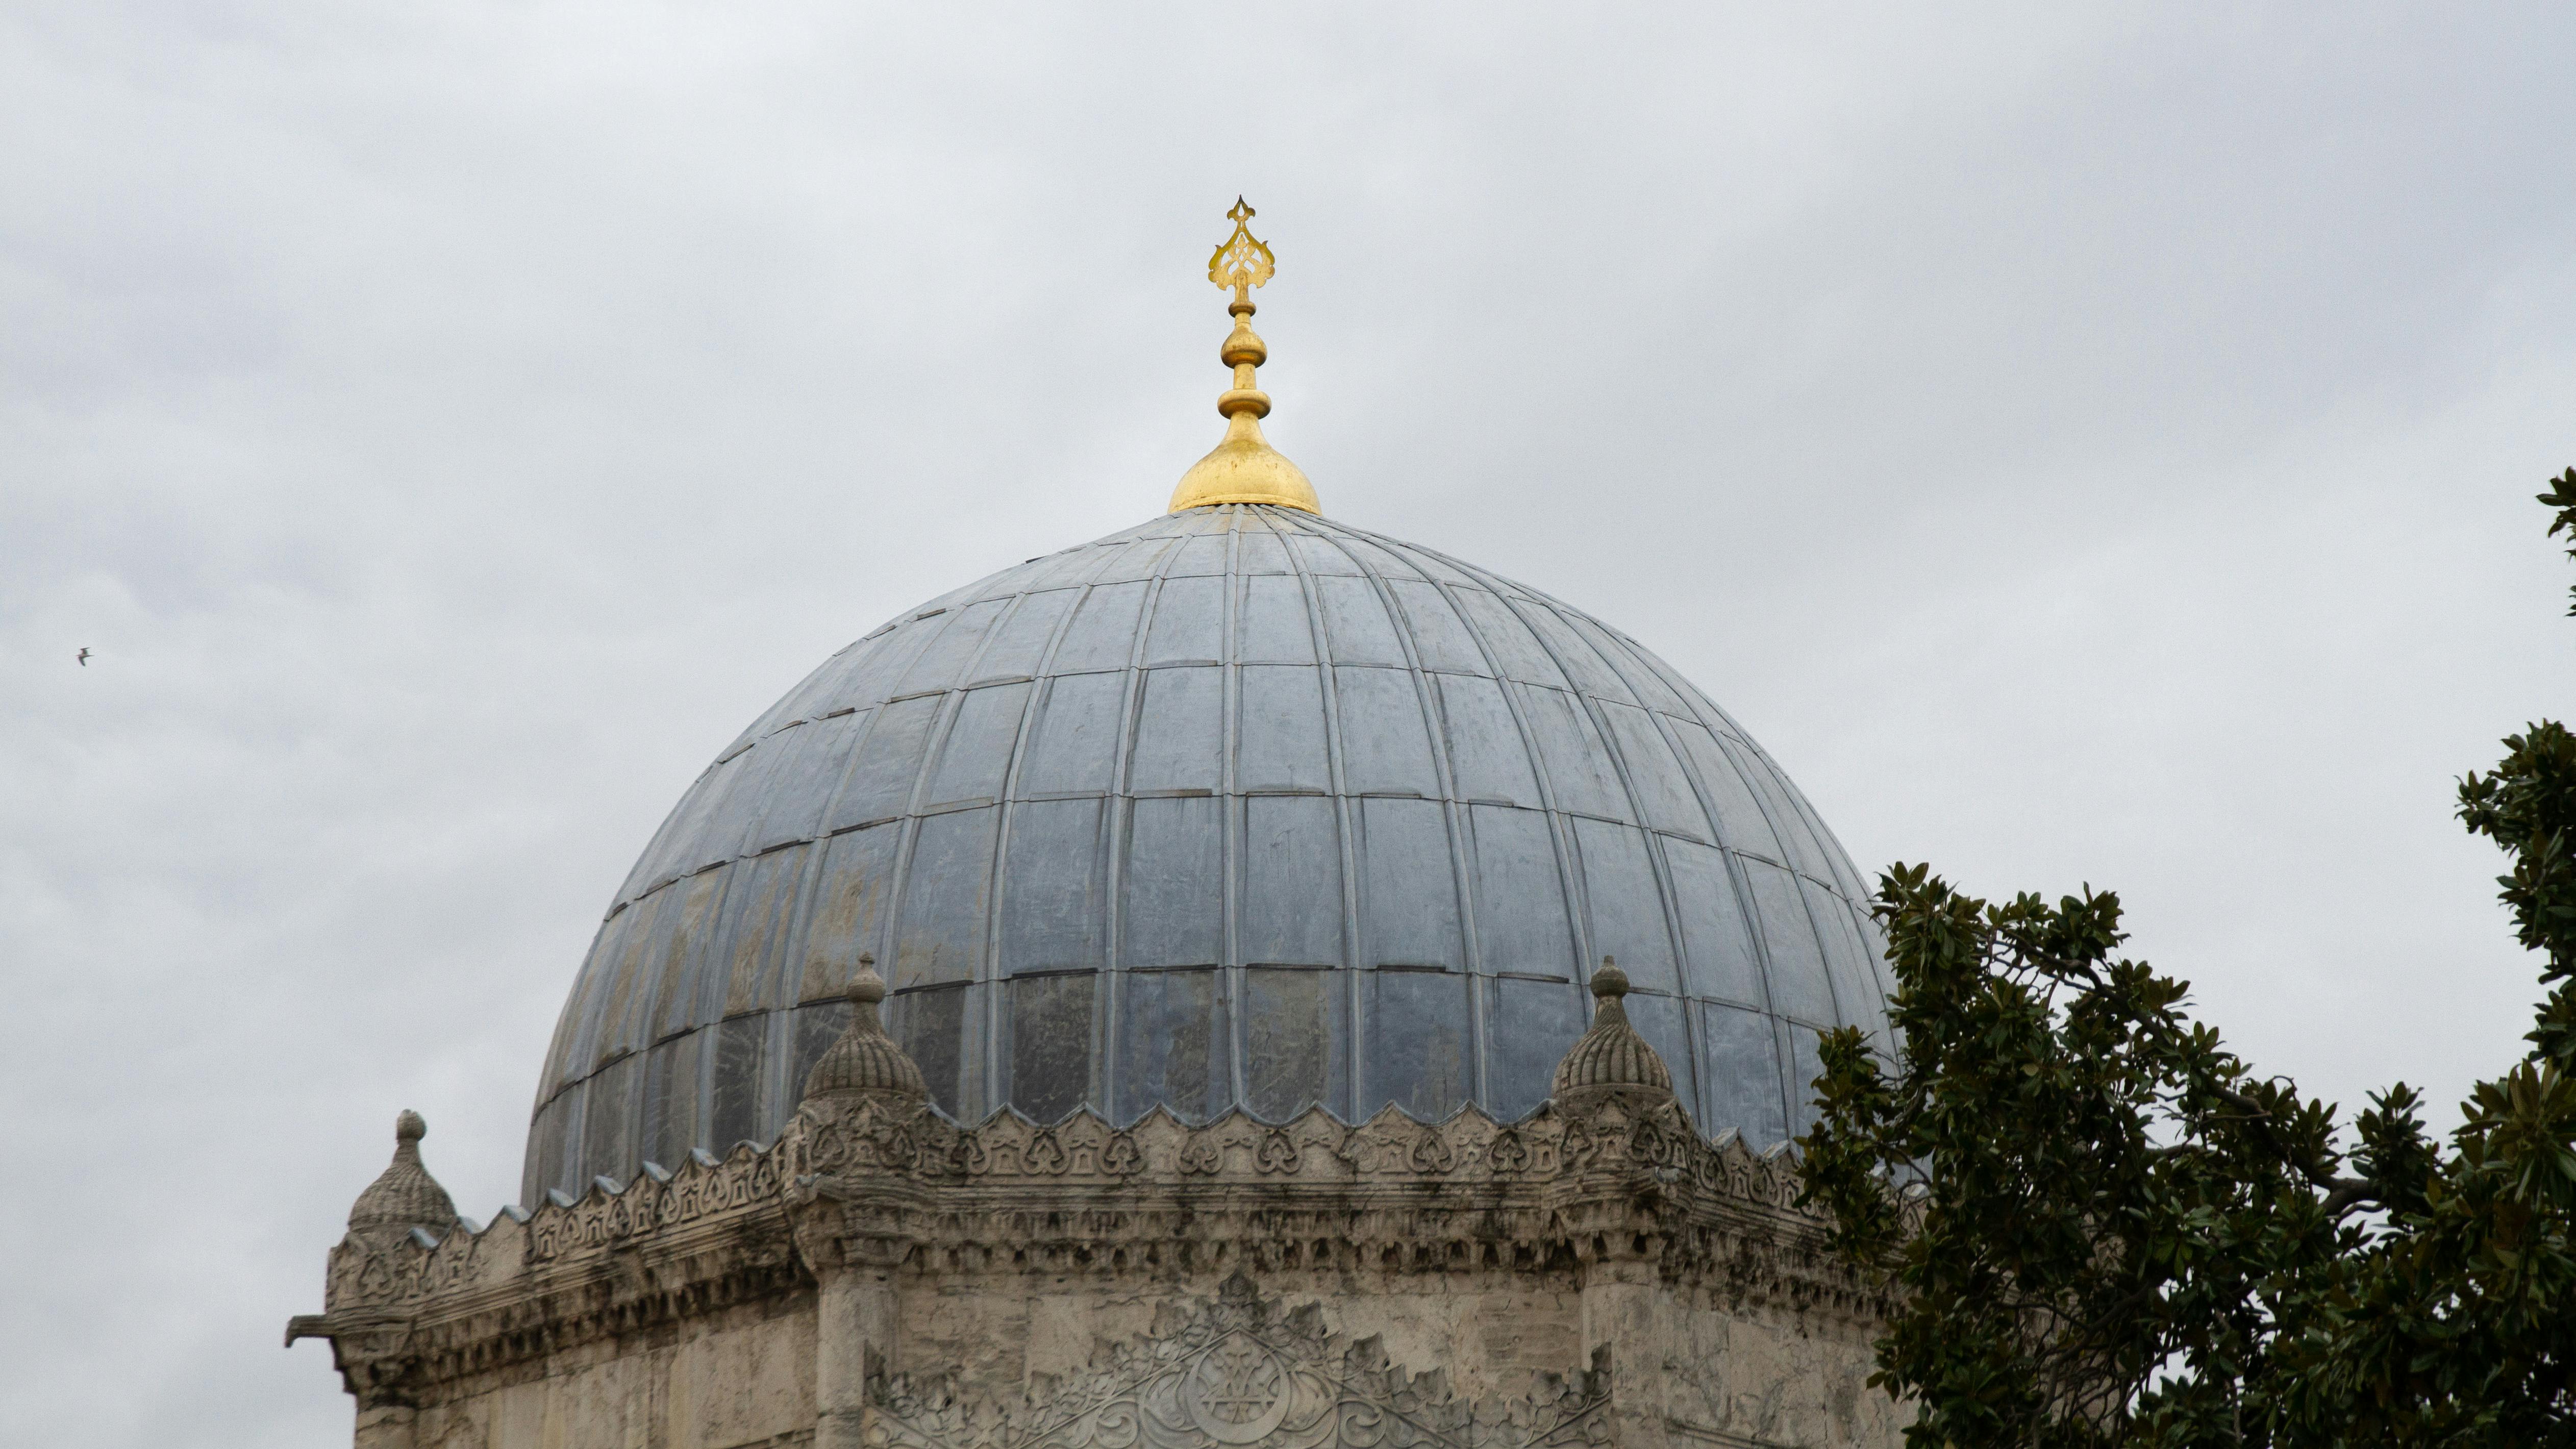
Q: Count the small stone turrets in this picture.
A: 3